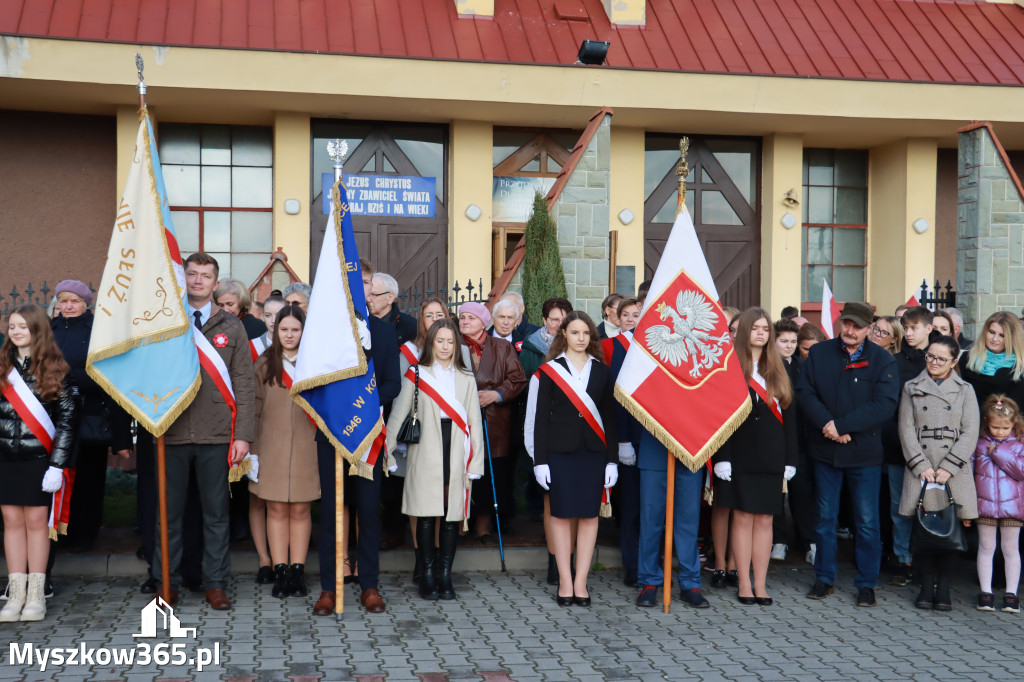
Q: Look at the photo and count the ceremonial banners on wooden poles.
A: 3